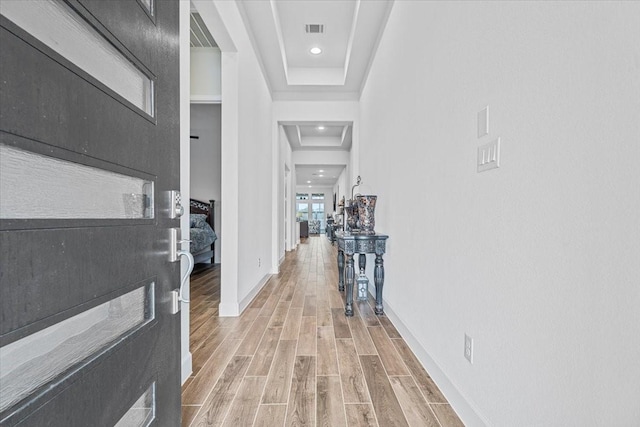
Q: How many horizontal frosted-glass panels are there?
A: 5